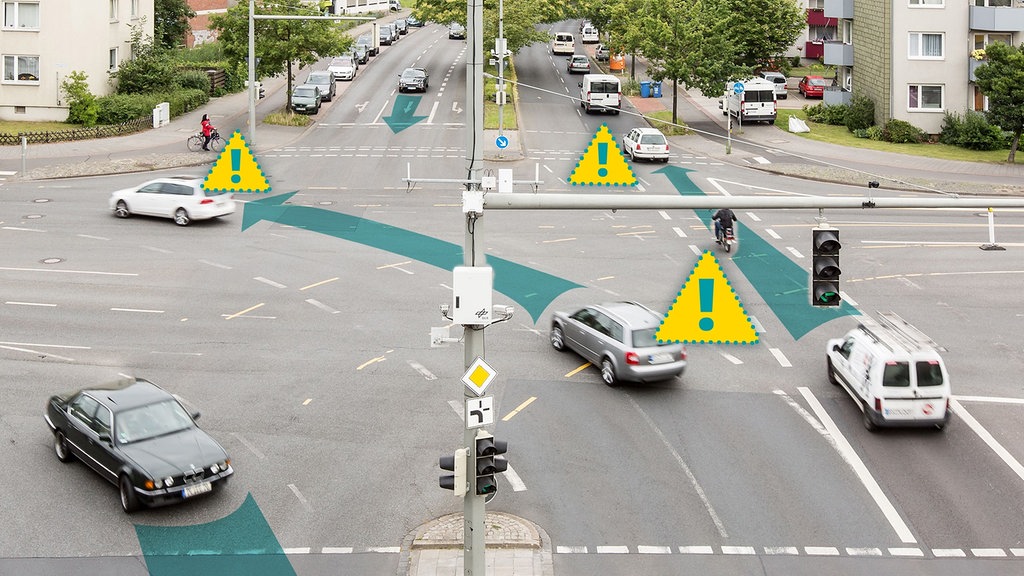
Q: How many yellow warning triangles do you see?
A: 3